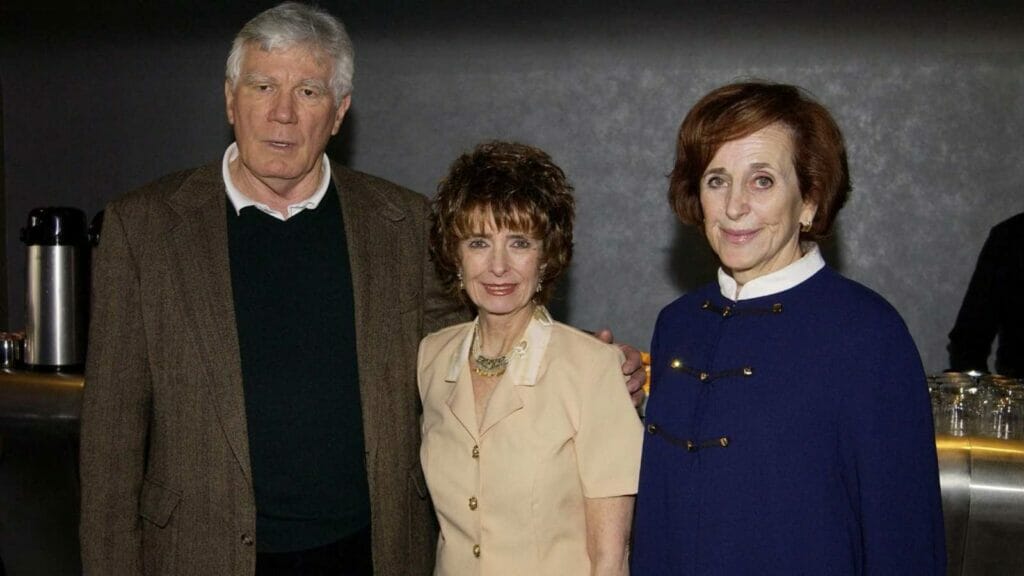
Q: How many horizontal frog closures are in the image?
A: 3